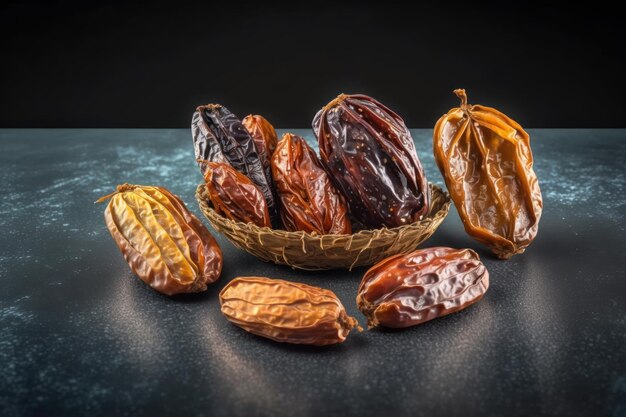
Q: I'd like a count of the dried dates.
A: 9